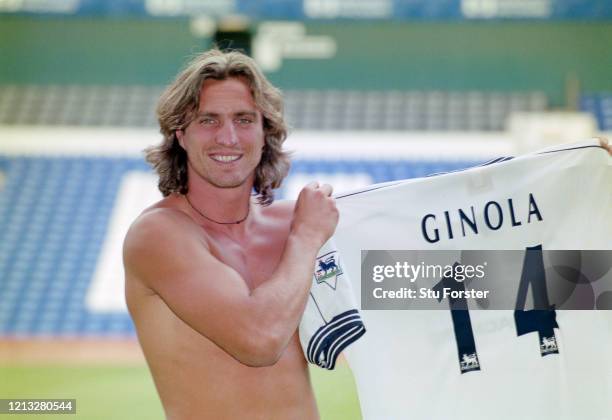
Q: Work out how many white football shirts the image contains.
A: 1